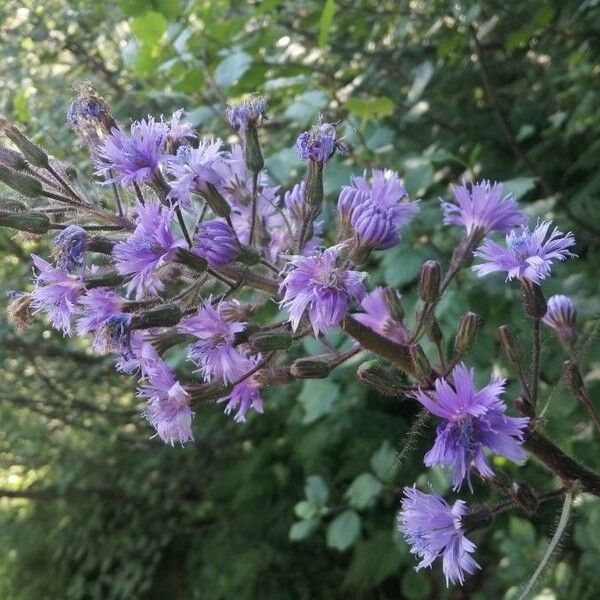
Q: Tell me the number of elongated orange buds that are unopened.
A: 0